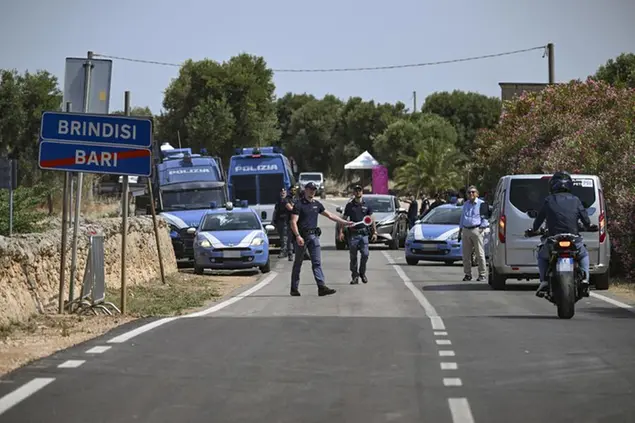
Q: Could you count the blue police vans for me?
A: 2